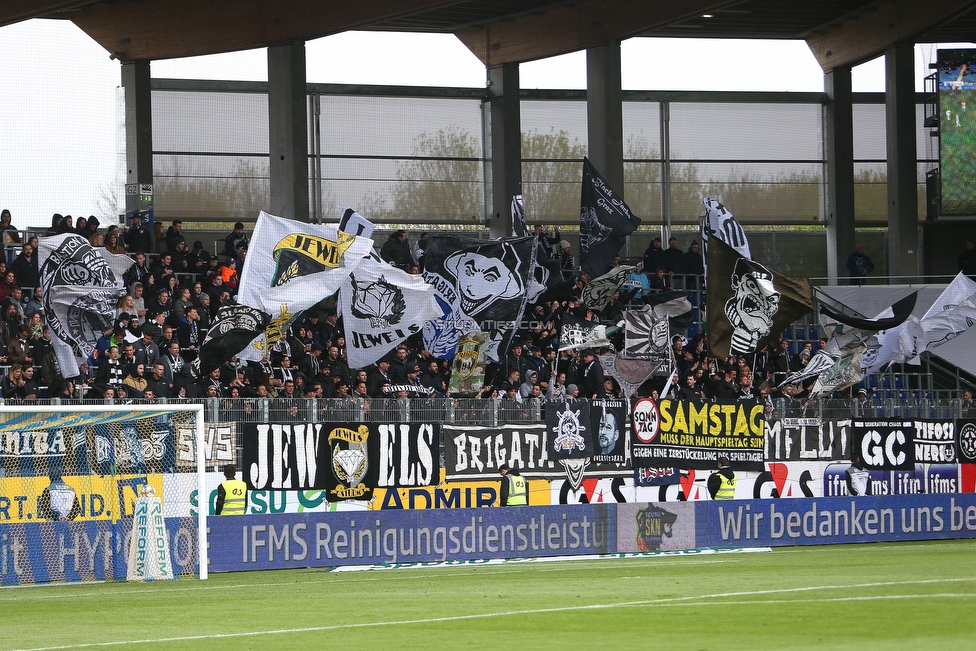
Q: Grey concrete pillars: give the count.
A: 6